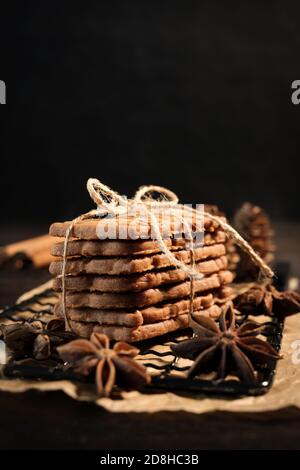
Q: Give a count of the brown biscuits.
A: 7